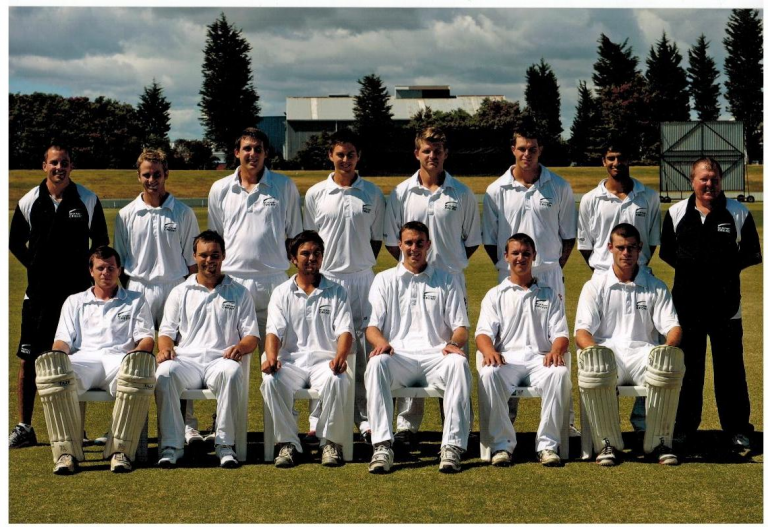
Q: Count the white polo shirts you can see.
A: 12